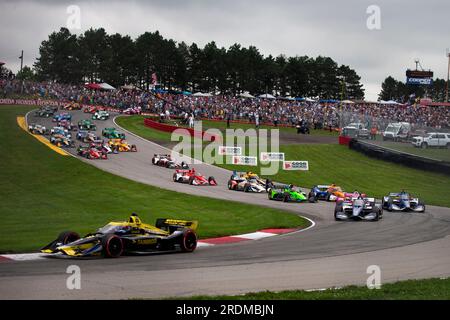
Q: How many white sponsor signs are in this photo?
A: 4